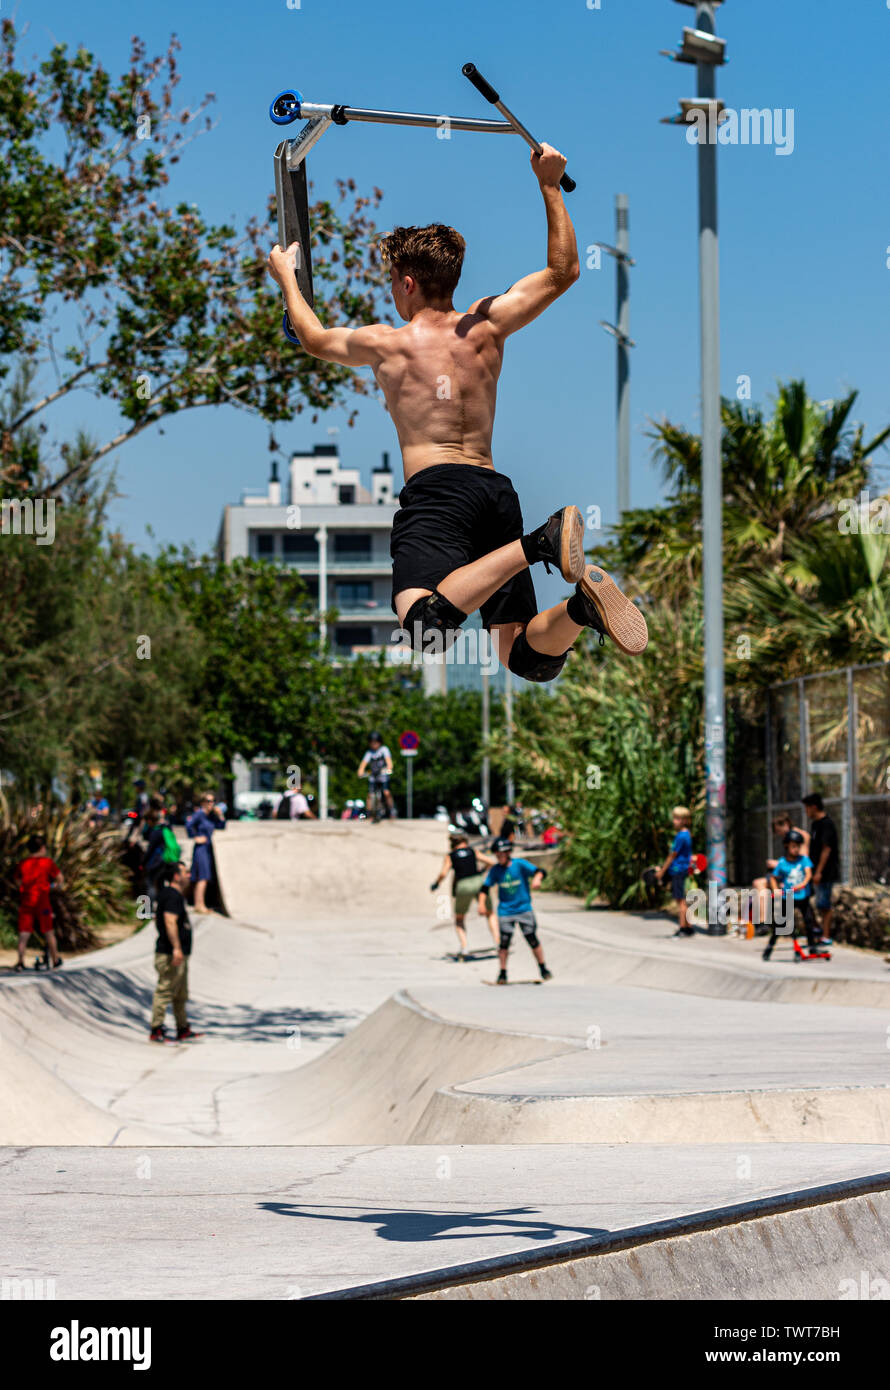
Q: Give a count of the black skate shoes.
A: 2